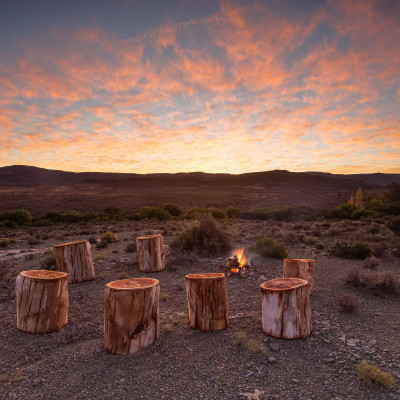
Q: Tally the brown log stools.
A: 7